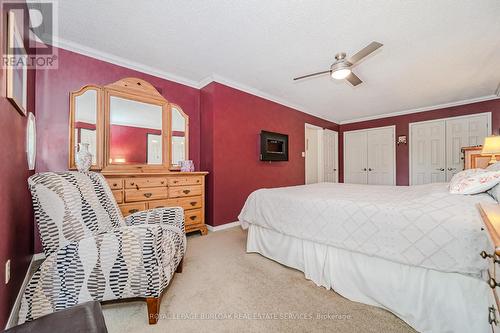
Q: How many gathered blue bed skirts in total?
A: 0